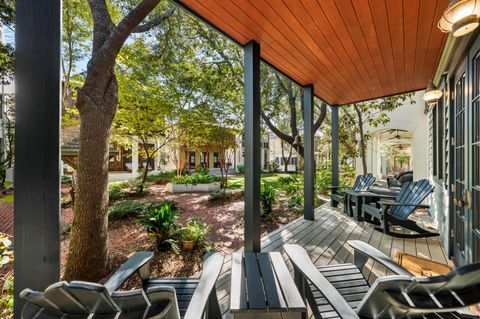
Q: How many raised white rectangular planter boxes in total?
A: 1